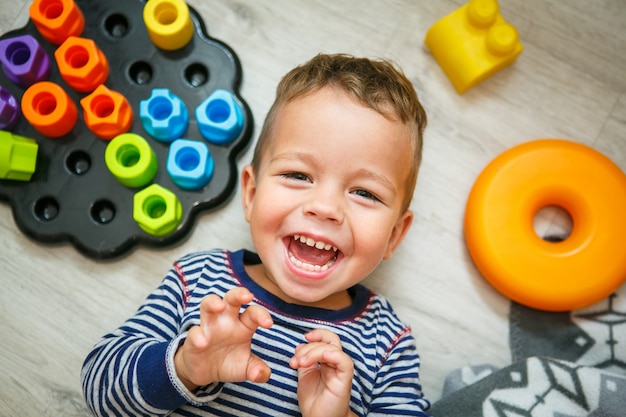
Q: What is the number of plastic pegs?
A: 13